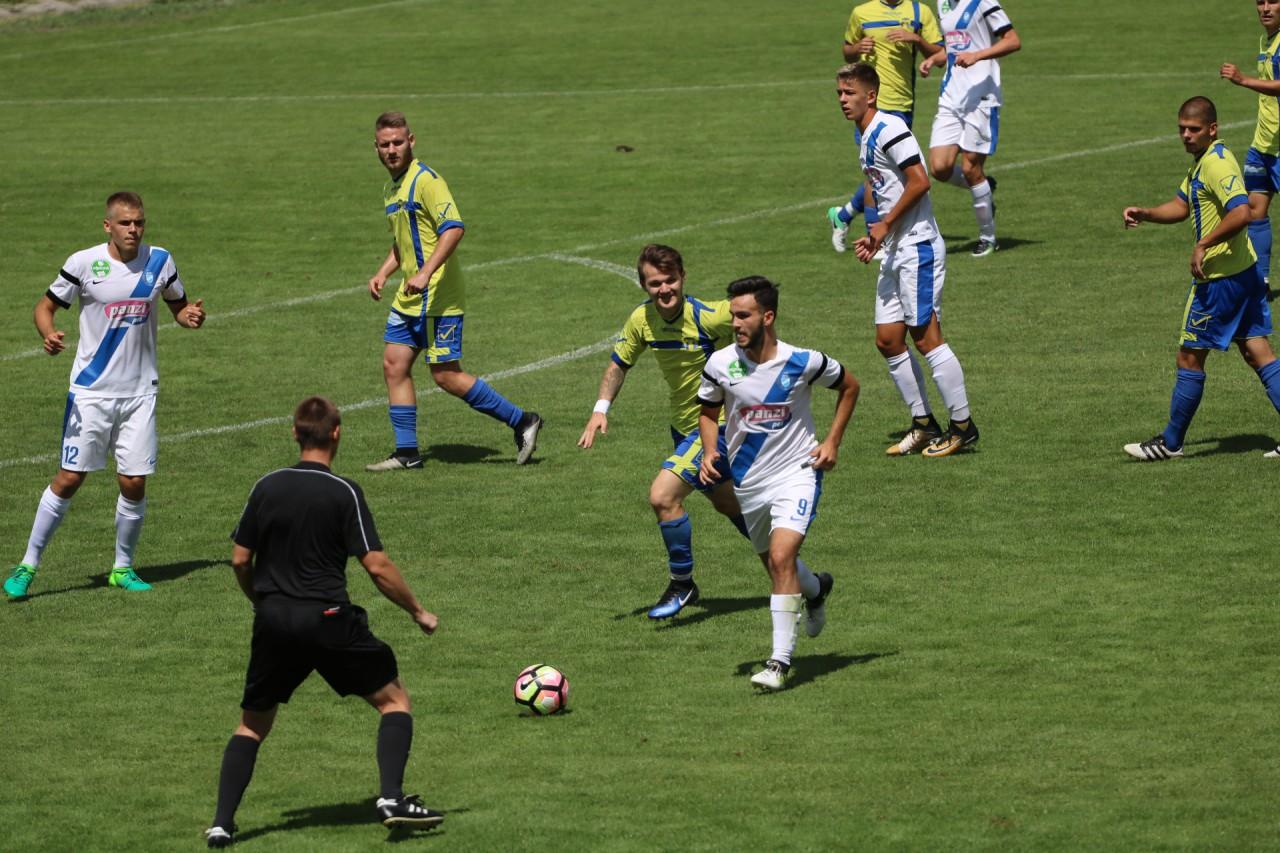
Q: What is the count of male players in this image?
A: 9